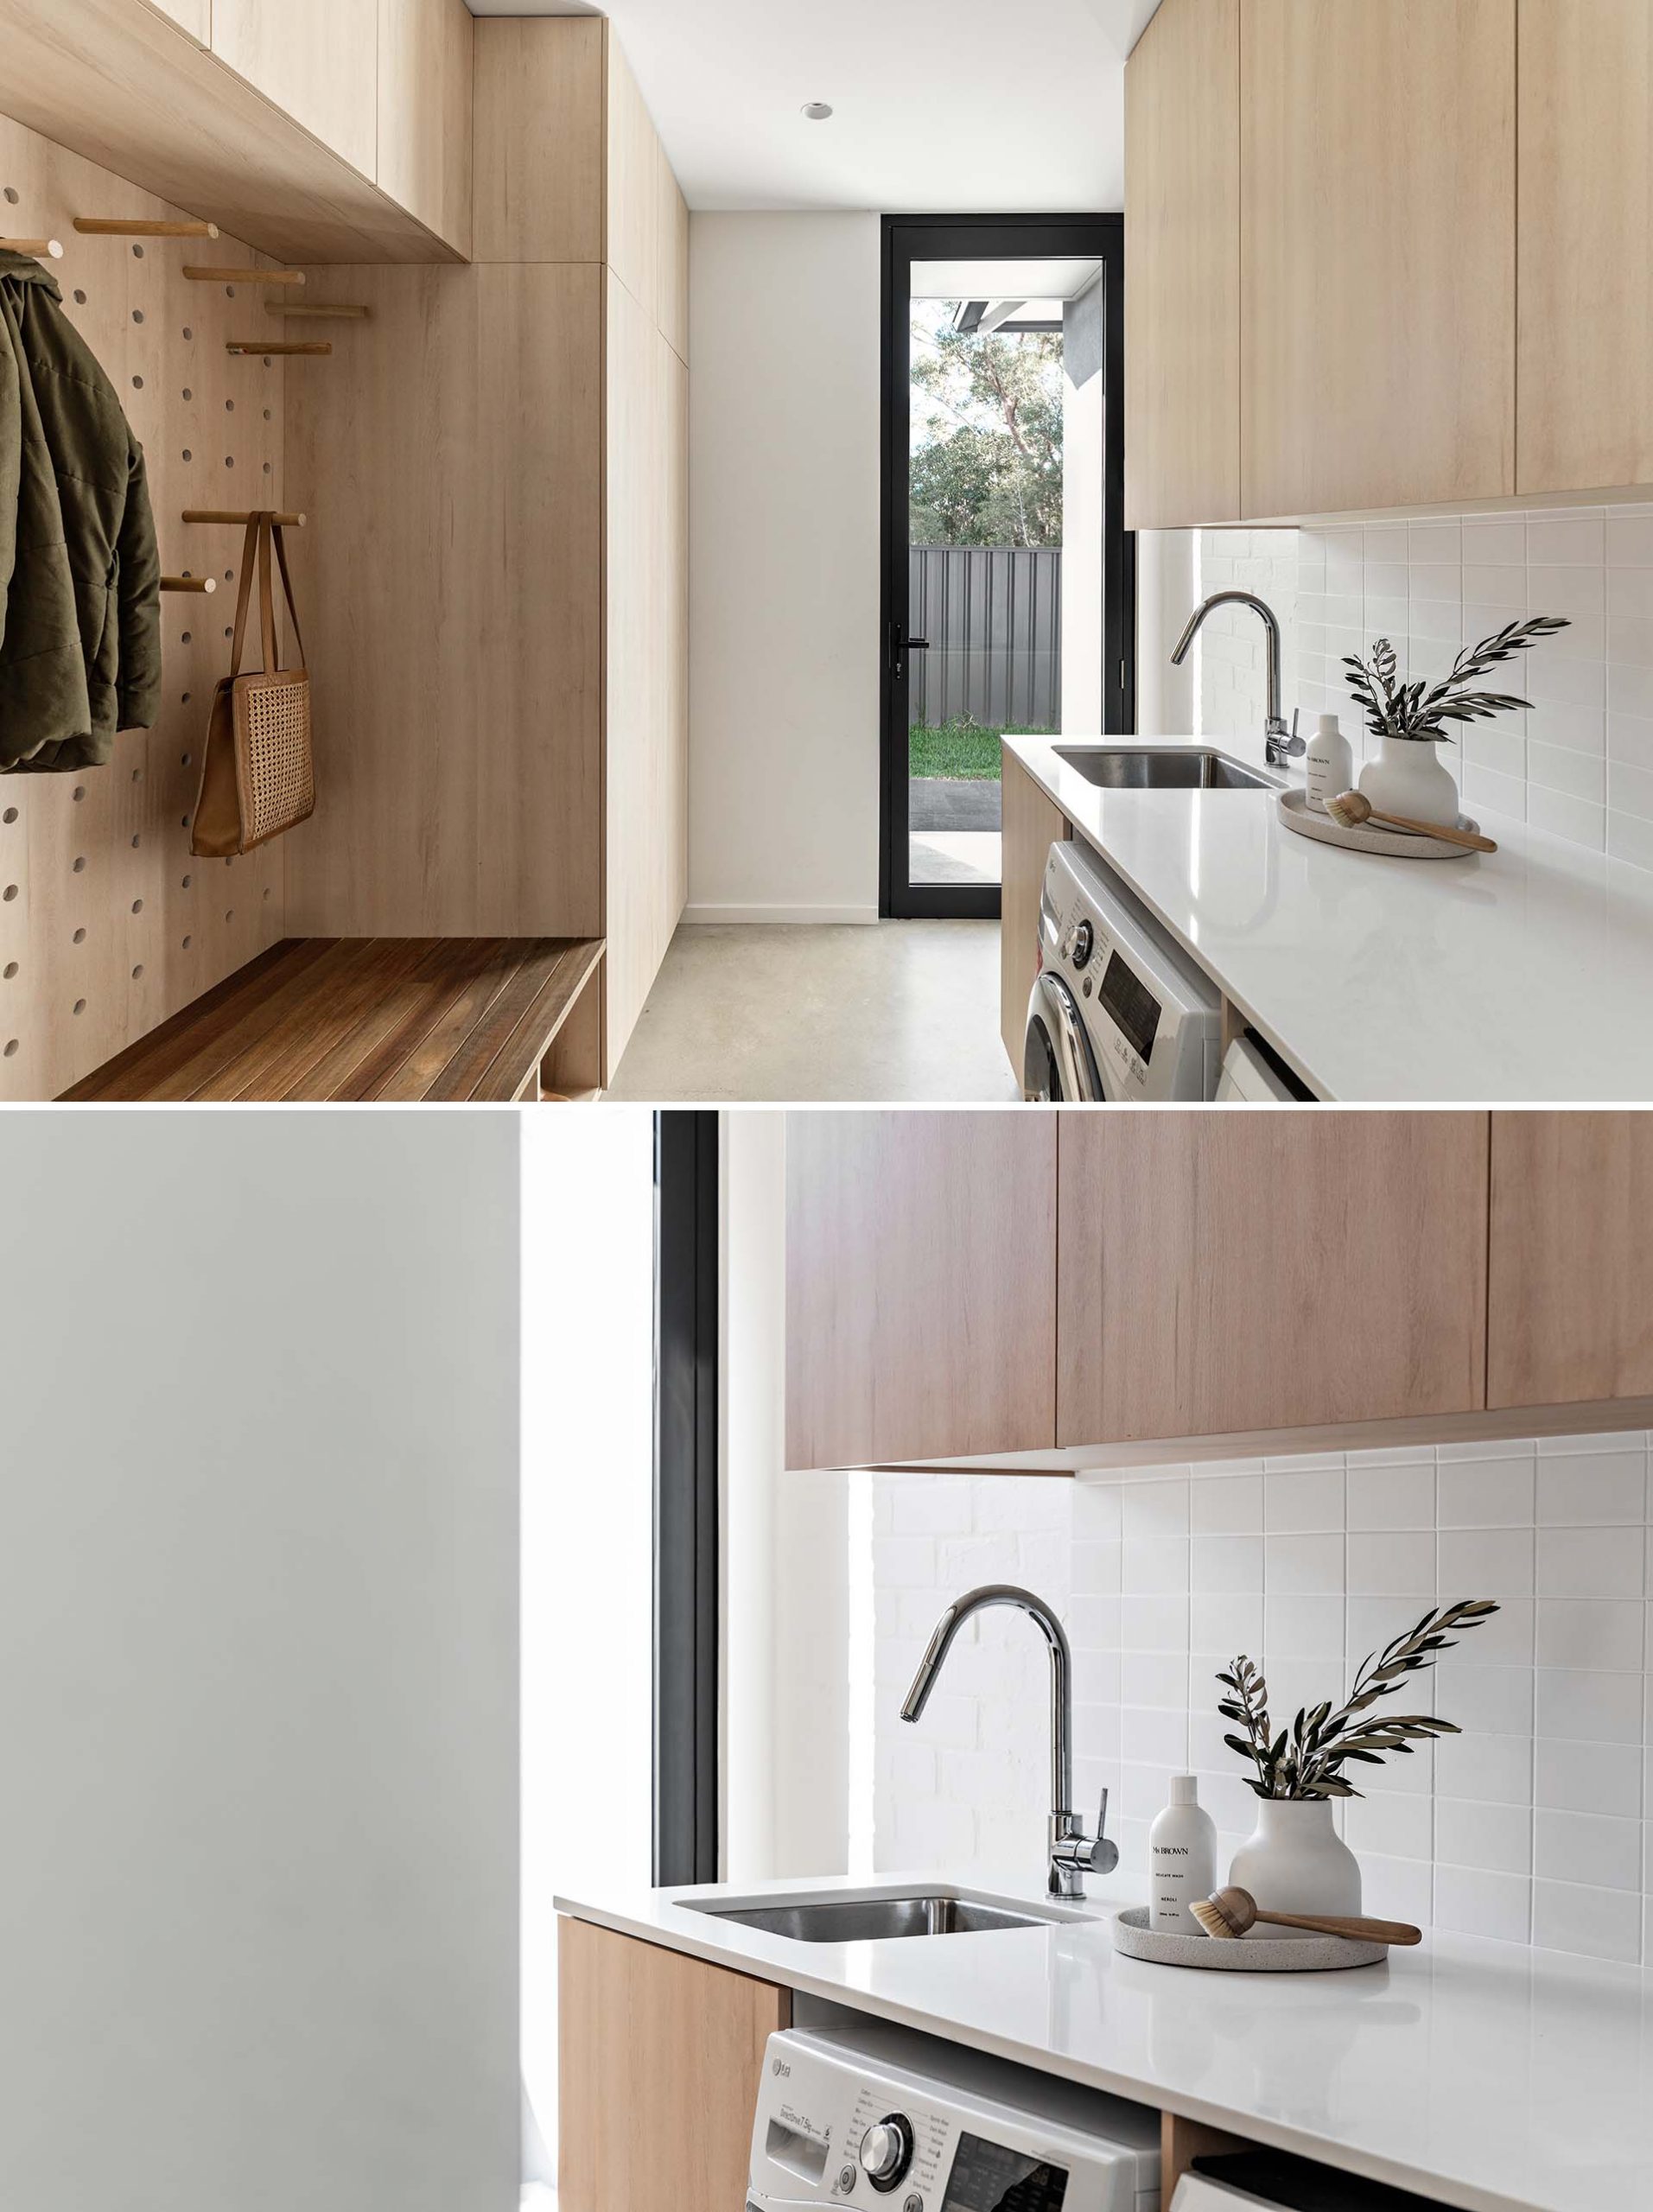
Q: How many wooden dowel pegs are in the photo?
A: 7